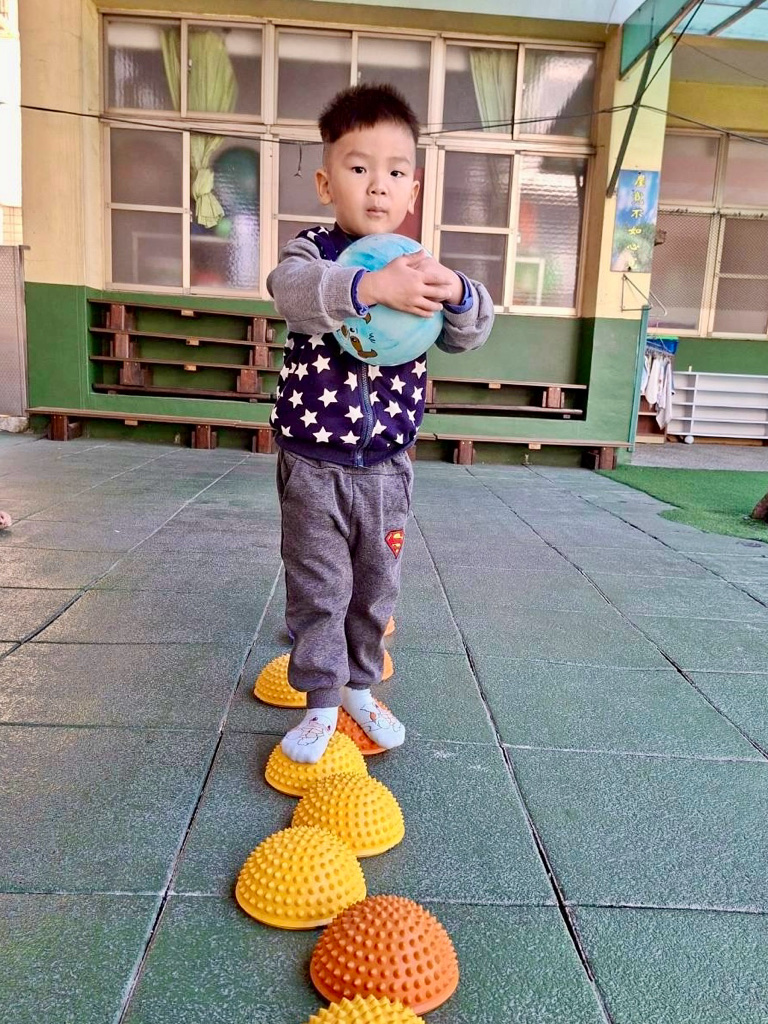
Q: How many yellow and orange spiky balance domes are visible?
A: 9